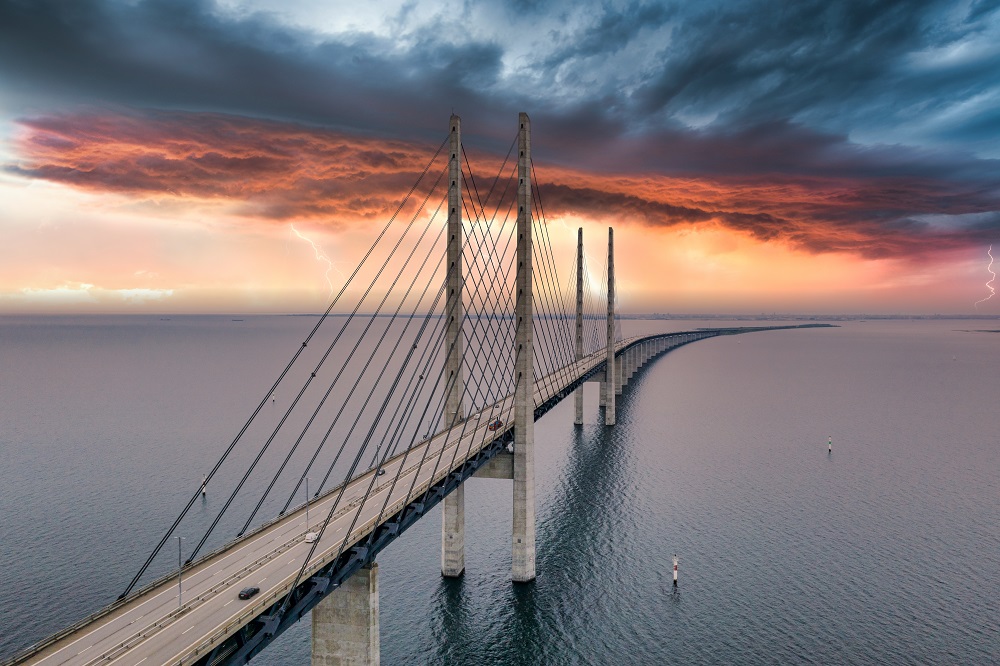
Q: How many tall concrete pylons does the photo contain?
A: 4